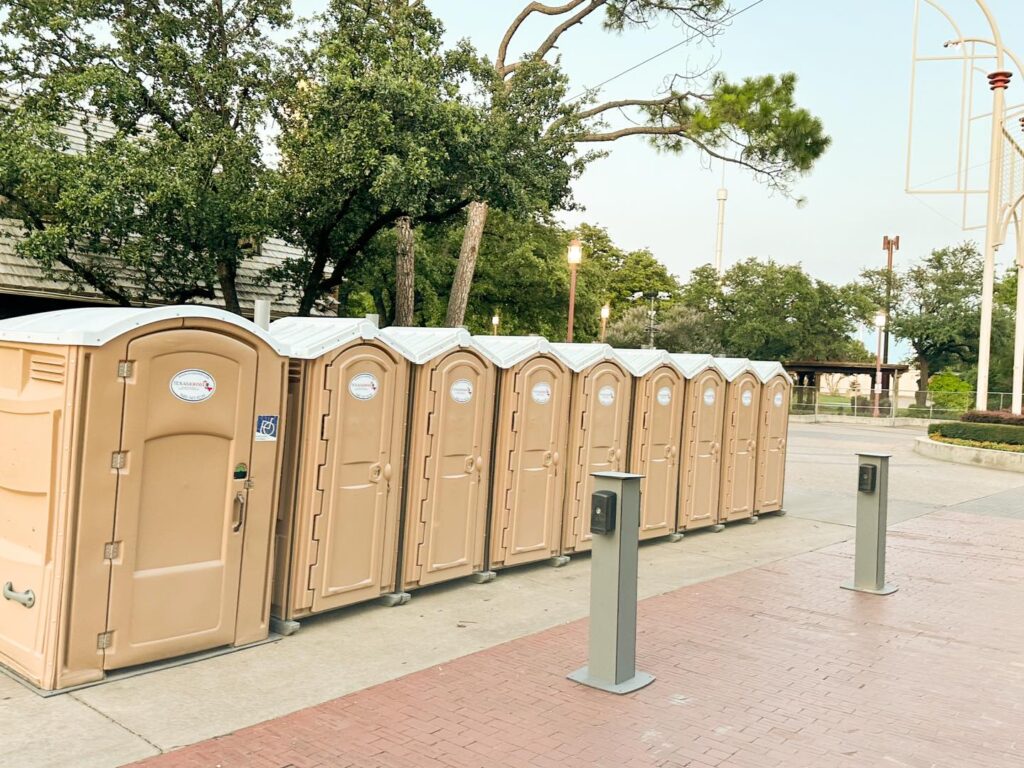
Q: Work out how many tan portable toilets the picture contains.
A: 9